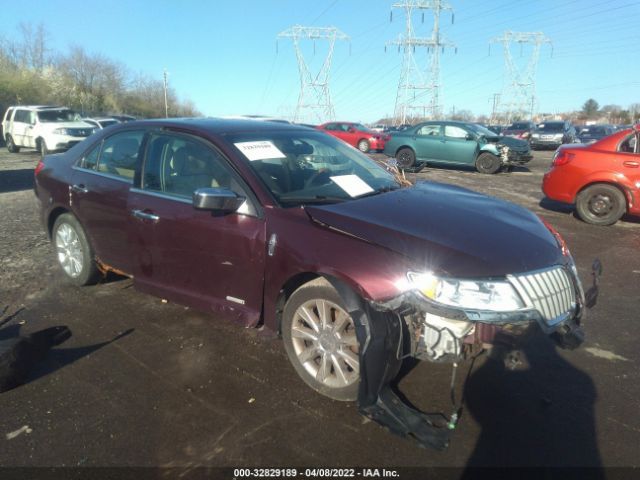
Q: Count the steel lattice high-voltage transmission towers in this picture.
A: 3